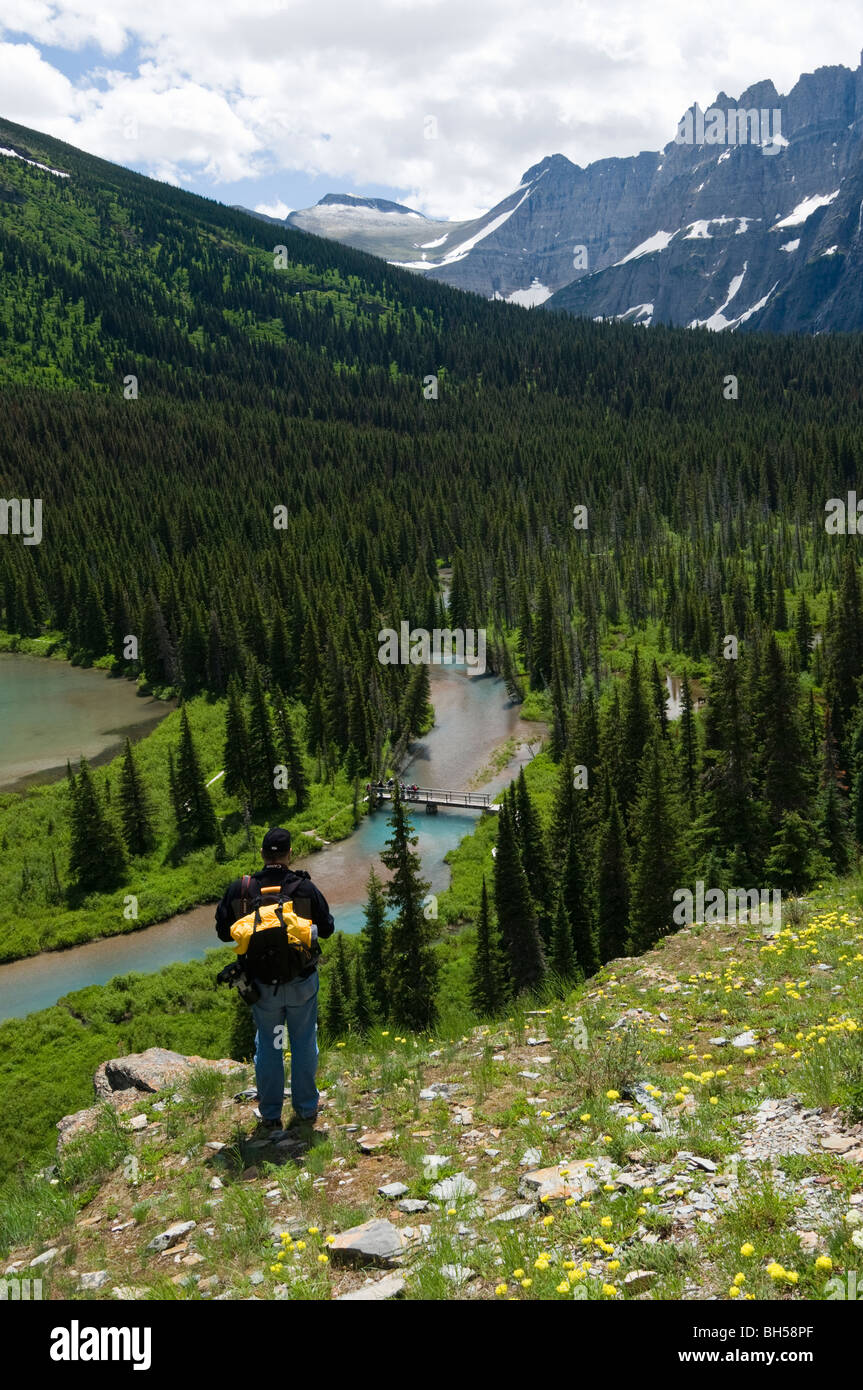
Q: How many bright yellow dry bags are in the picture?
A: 1